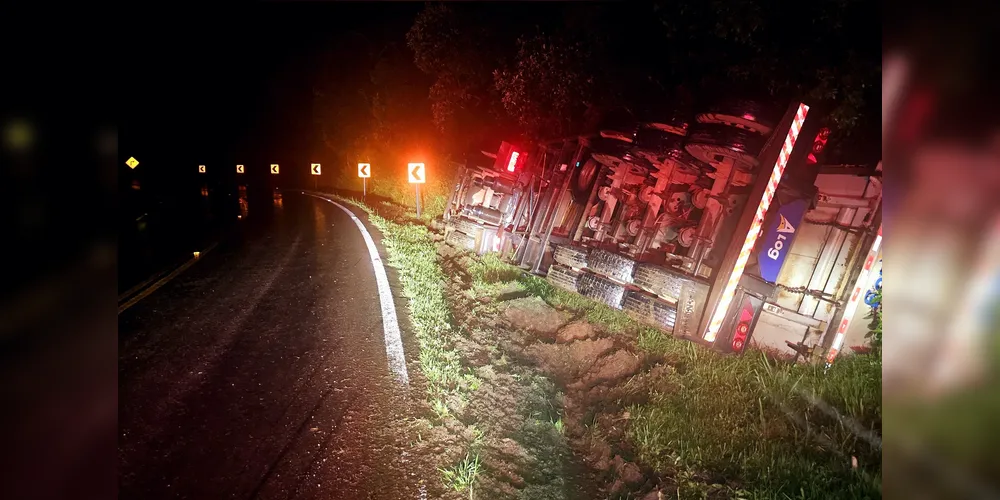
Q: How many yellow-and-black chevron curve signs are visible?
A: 6